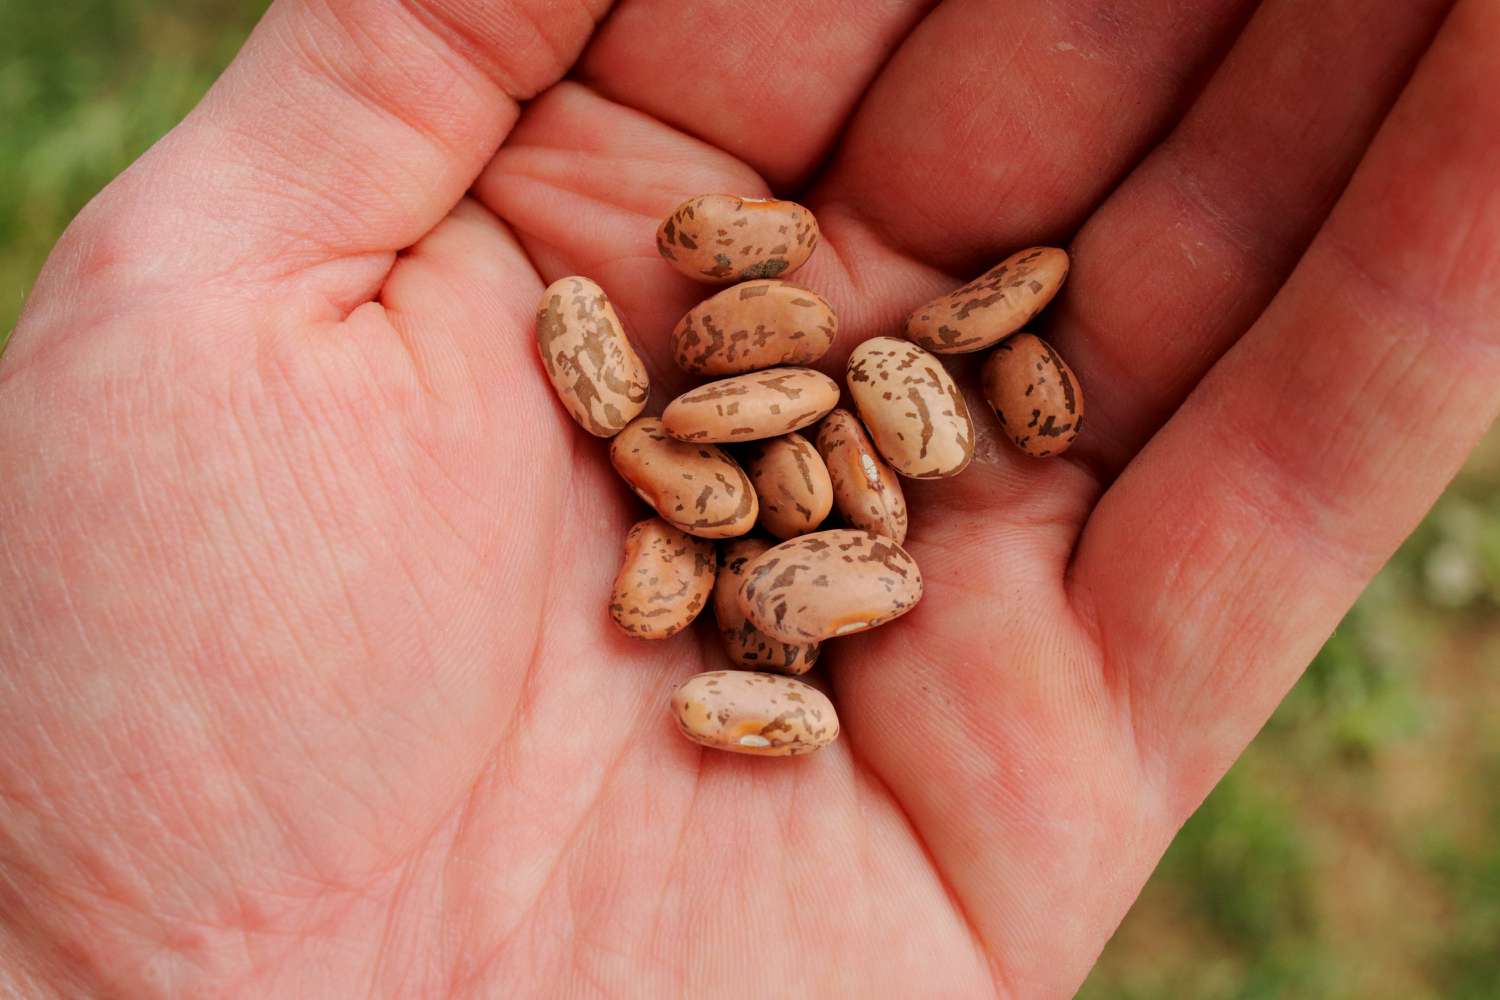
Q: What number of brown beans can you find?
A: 14